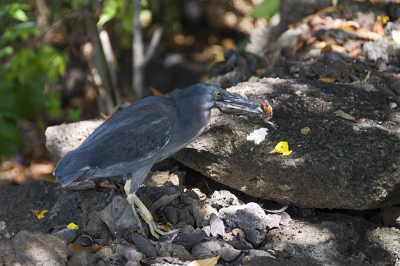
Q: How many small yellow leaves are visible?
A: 3